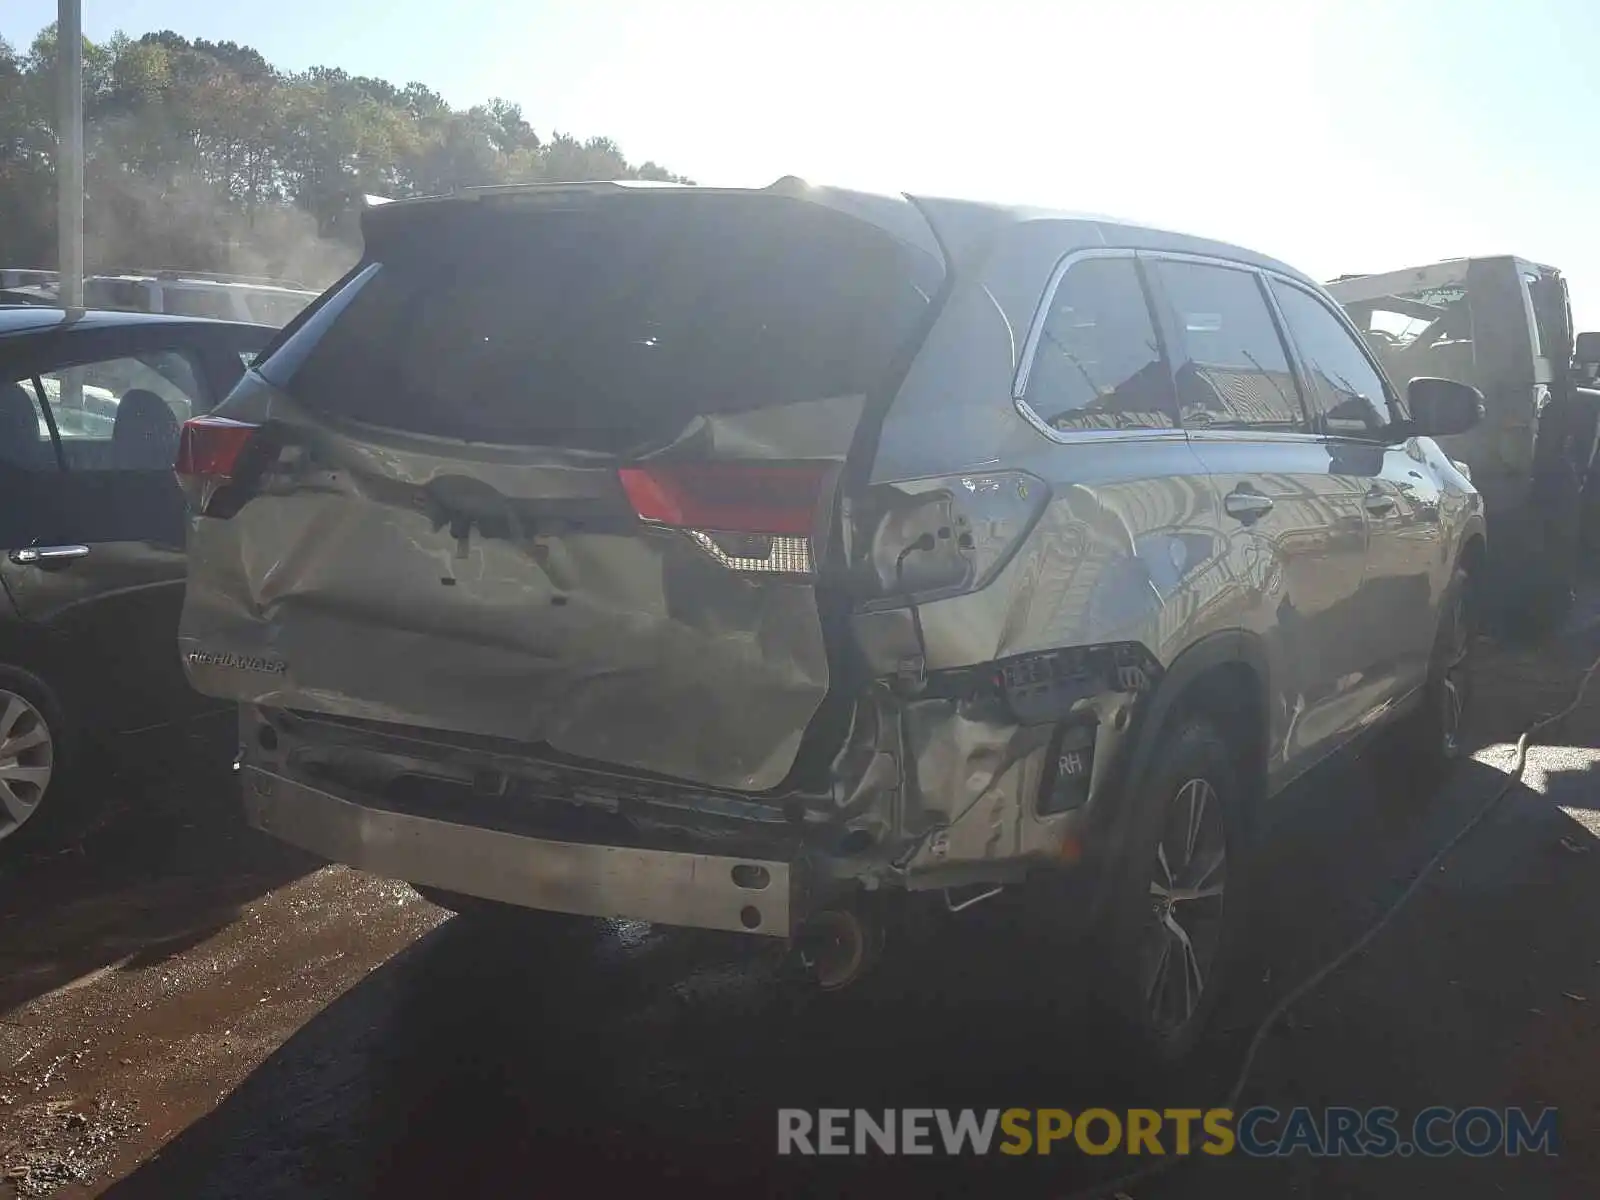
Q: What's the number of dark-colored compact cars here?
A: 1